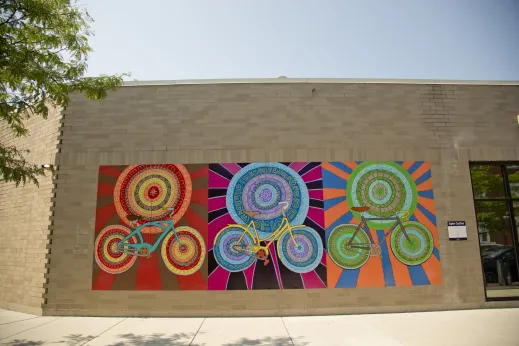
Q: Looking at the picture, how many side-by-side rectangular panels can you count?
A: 3